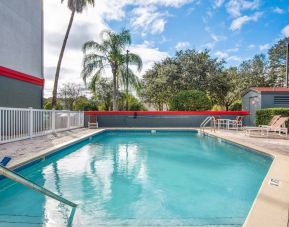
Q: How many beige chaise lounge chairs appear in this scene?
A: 2